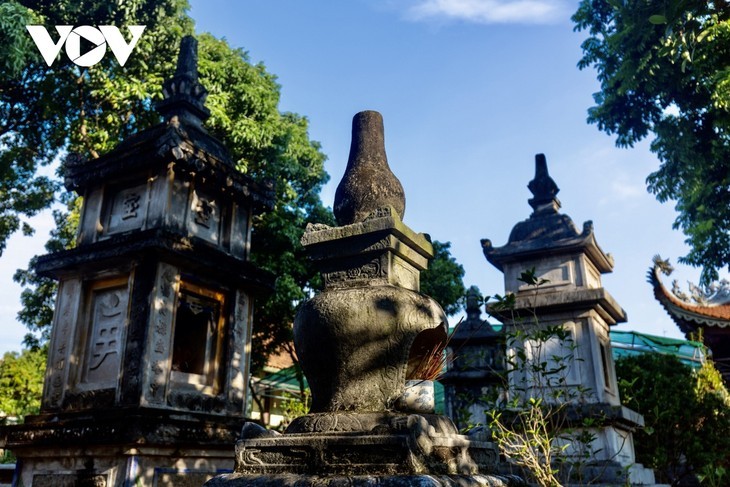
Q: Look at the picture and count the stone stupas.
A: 4